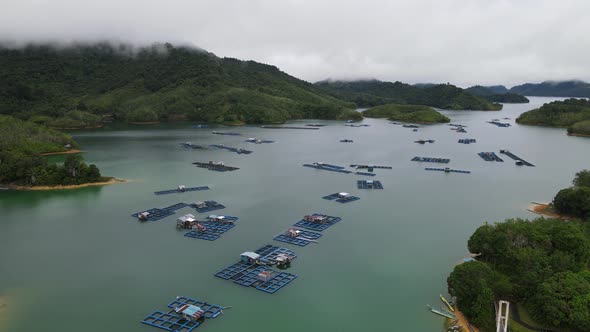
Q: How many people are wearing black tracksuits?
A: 0